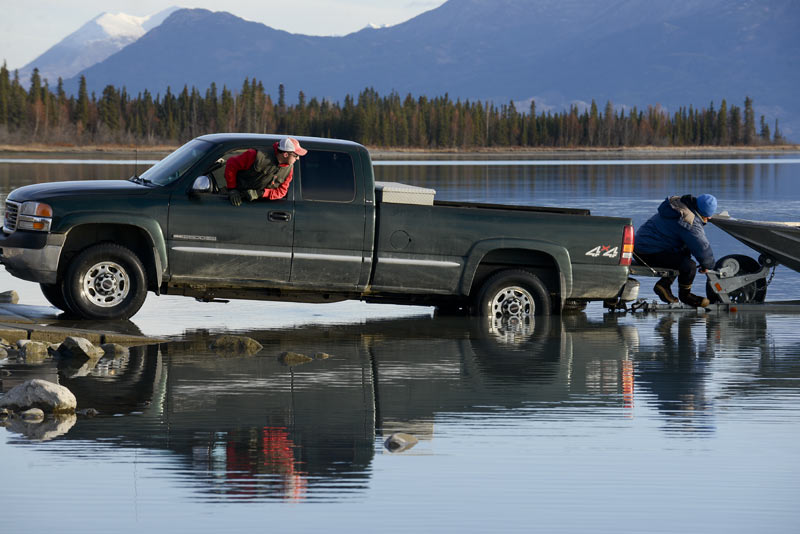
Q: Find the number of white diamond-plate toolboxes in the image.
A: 1